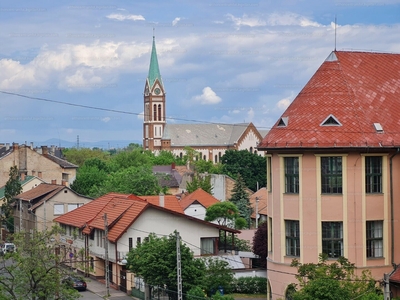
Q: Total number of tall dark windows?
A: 6